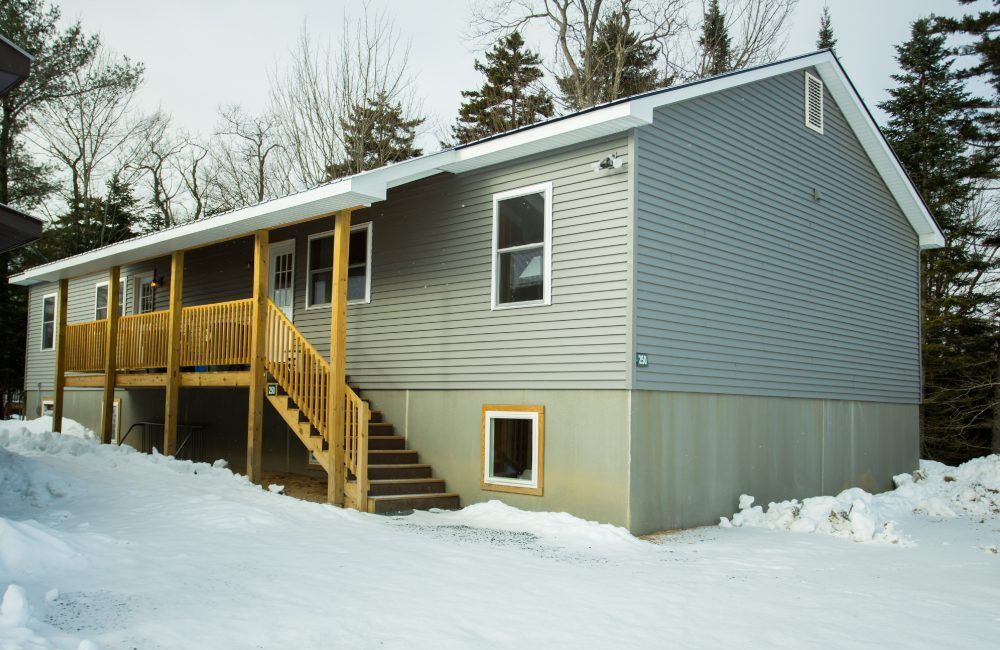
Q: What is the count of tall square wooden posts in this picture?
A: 5